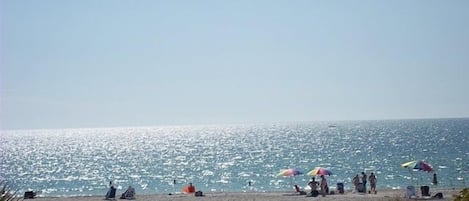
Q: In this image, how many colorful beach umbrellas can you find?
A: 3